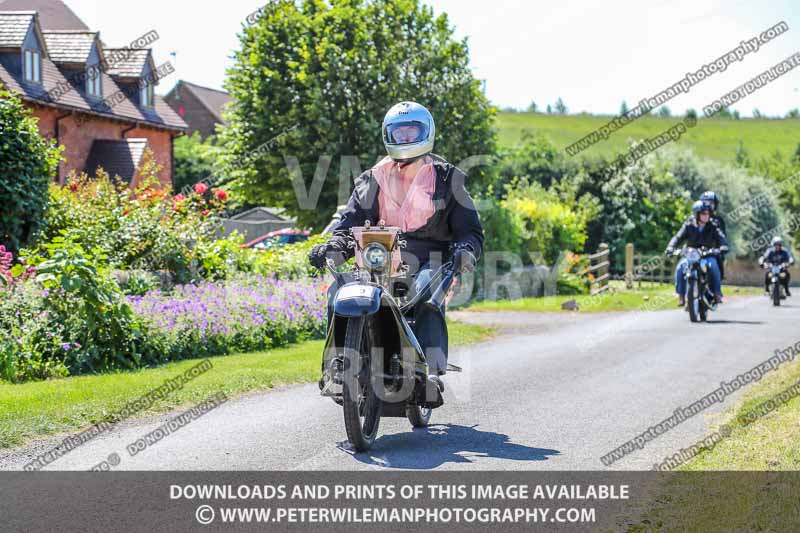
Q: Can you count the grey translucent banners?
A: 1